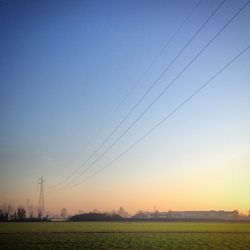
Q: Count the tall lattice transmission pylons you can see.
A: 1